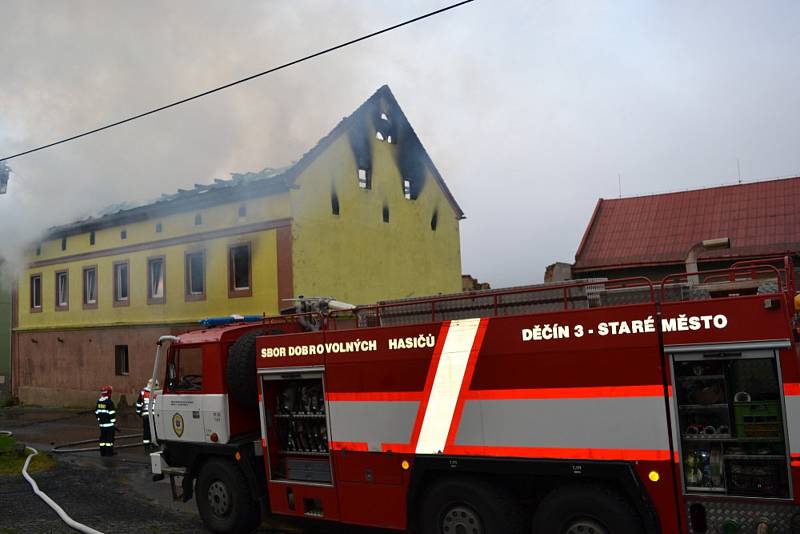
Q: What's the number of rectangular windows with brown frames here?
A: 7